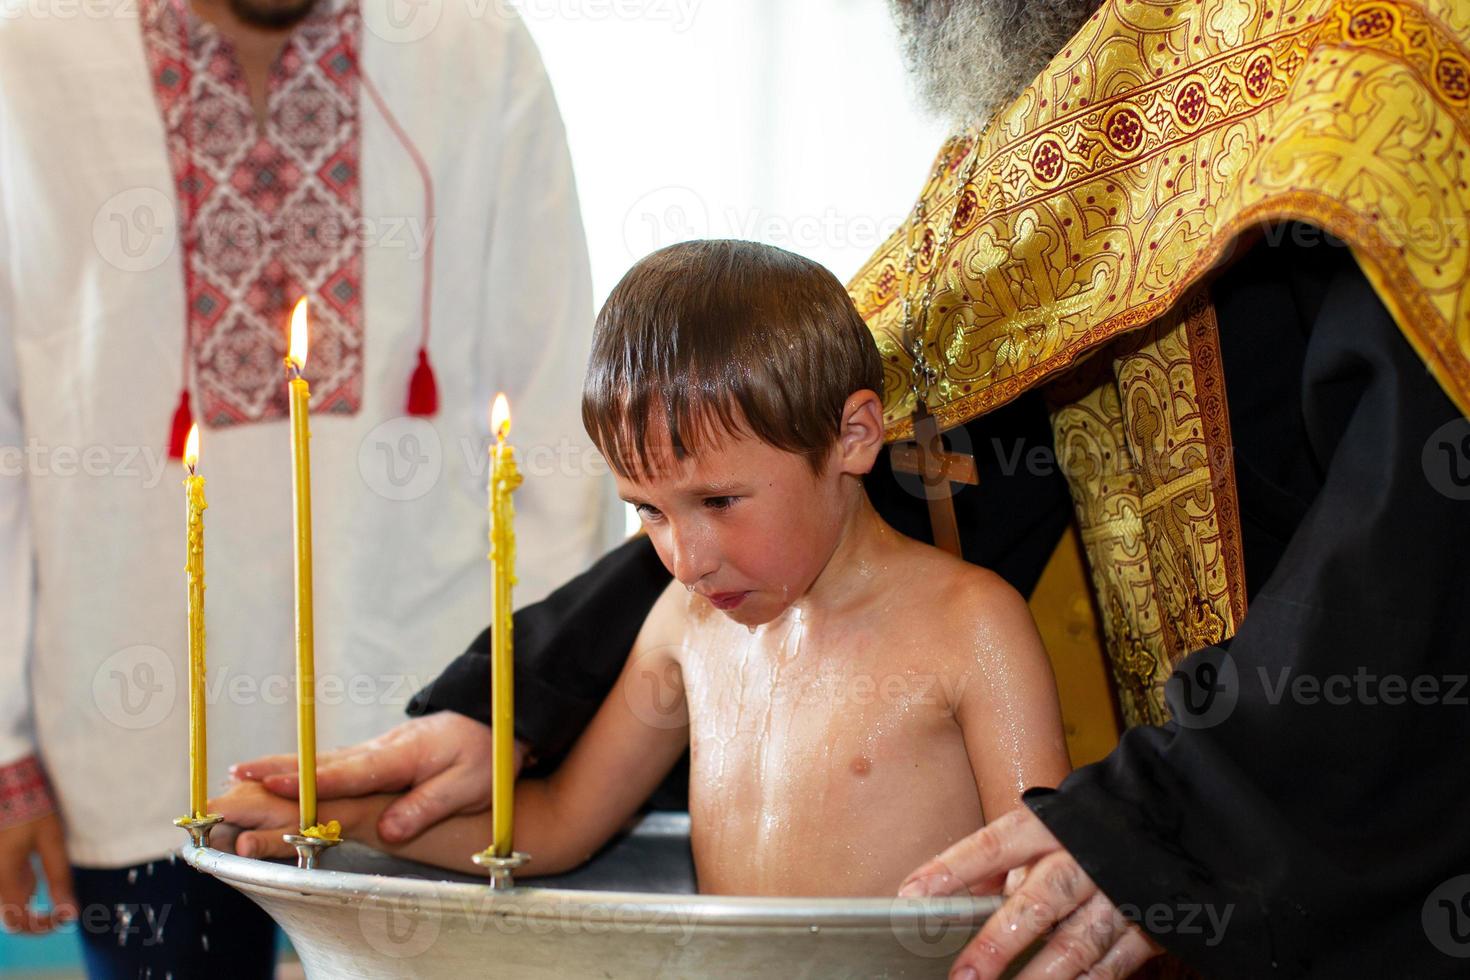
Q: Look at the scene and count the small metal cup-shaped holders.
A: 3